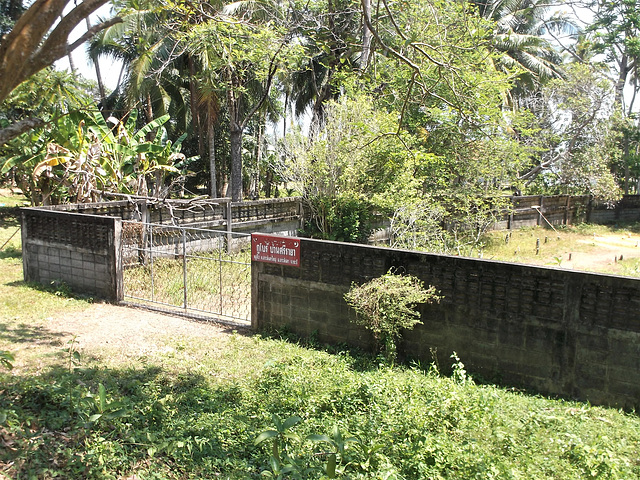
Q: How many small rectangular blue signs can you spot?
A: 0